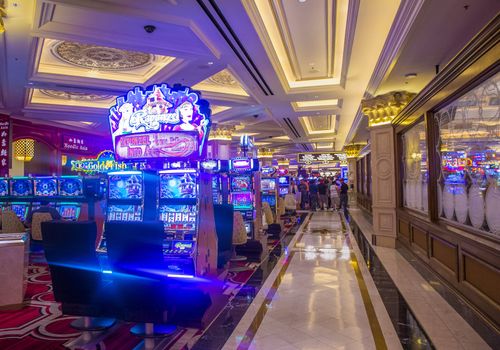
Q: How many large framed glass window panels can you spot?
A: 2